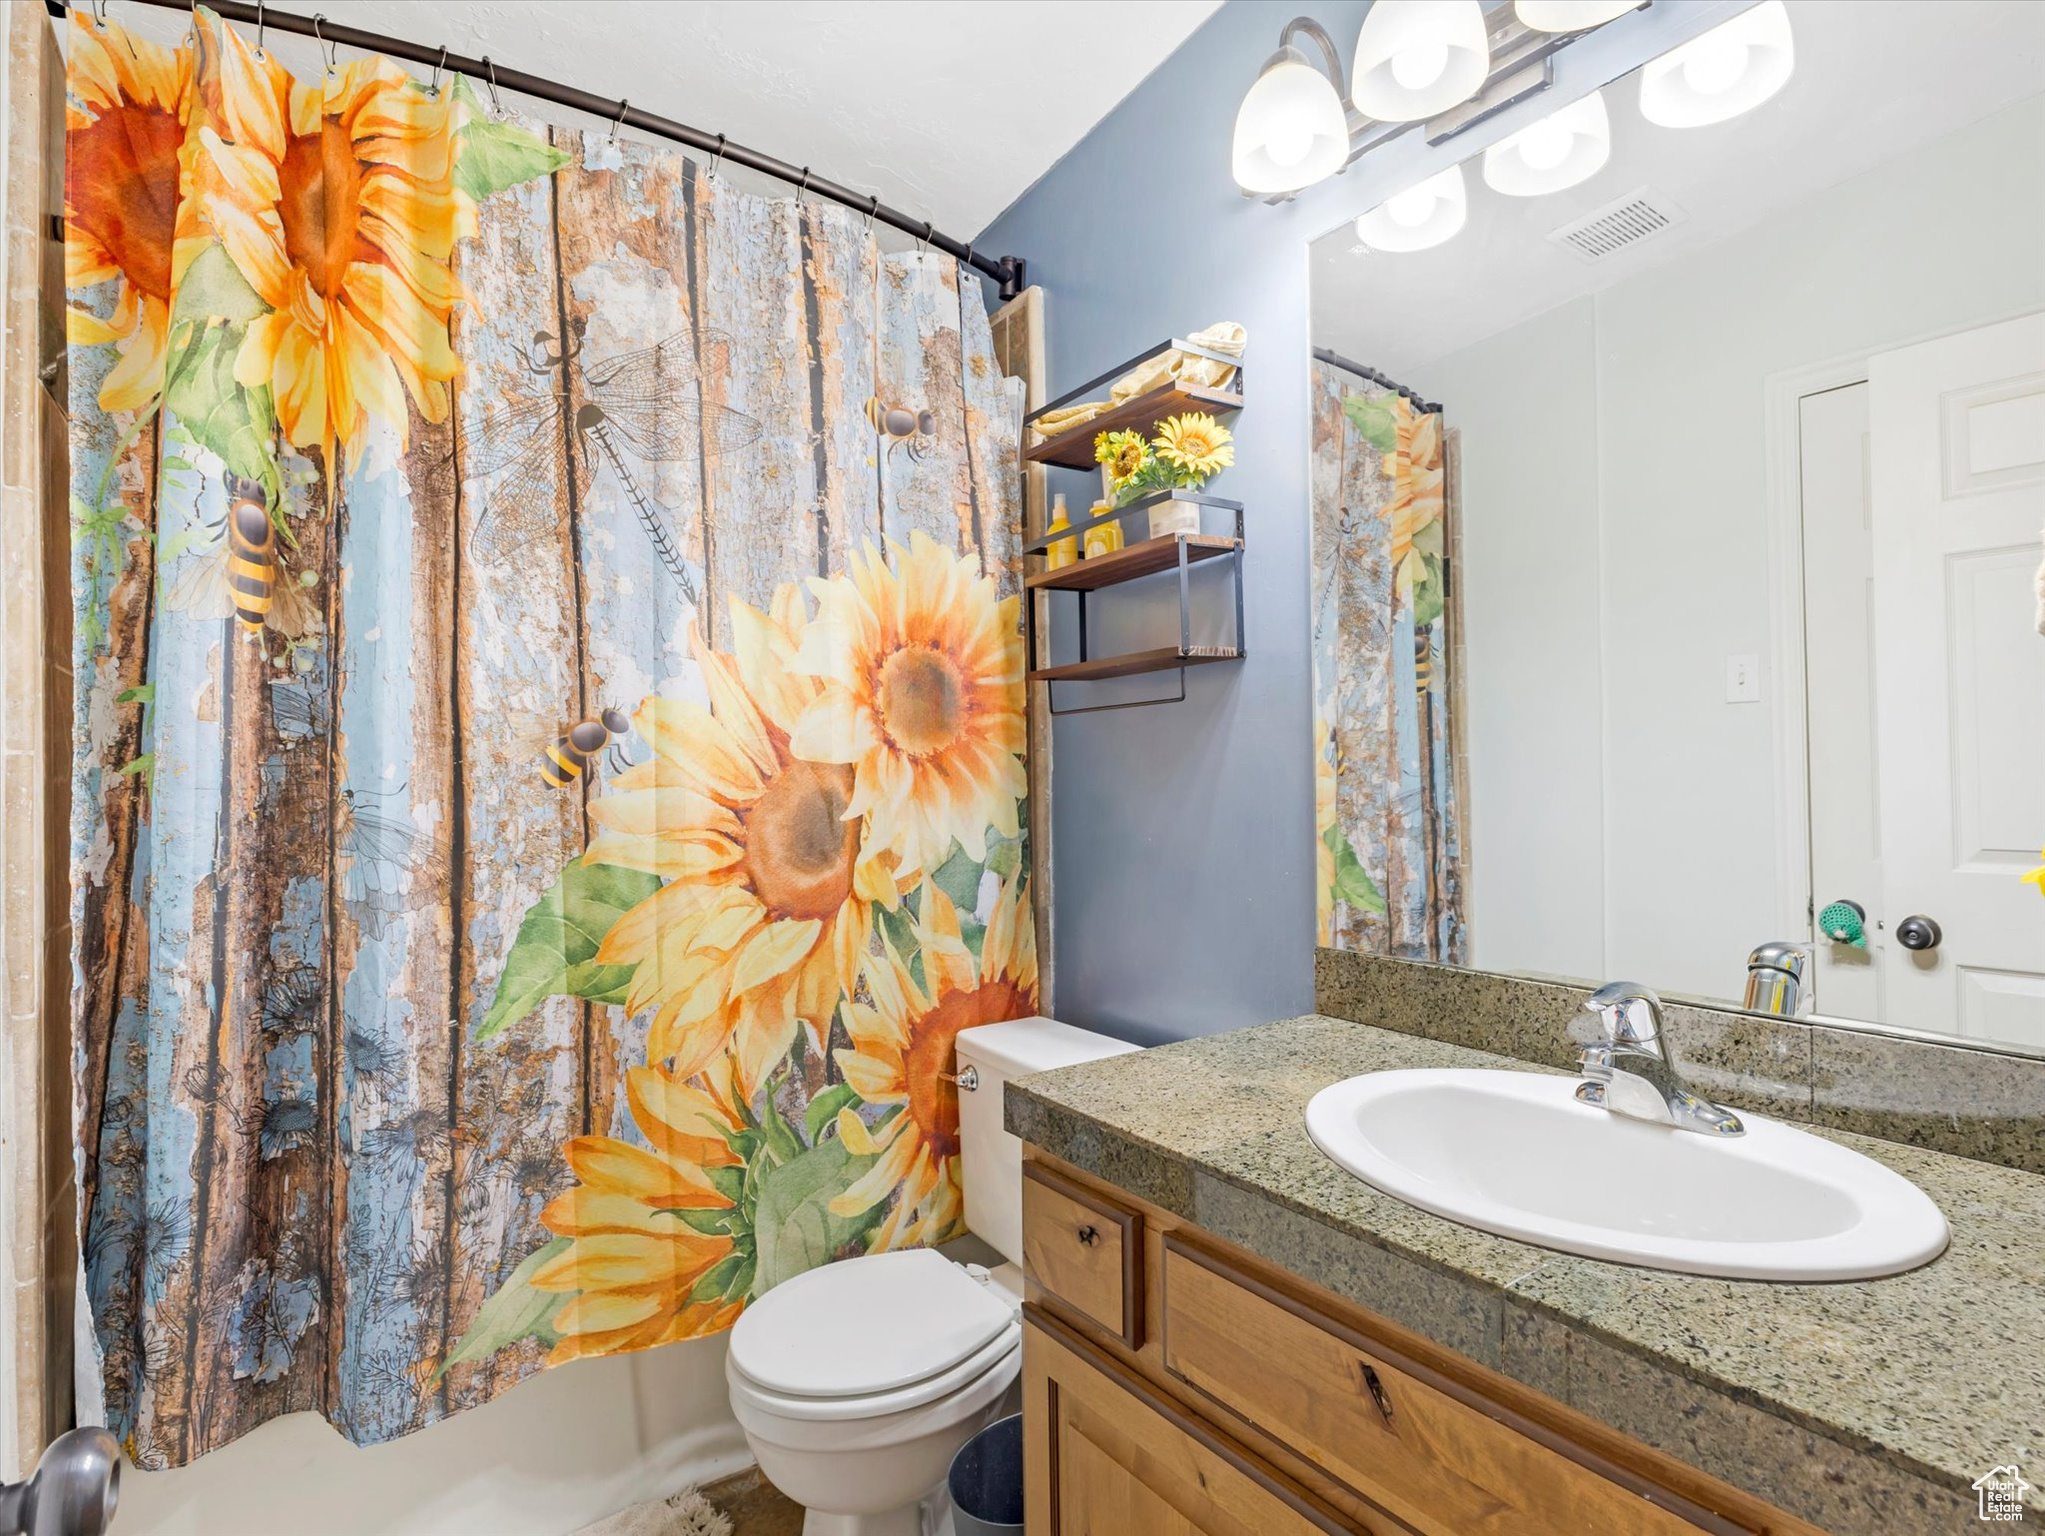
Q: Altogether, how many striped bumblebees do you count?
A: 3